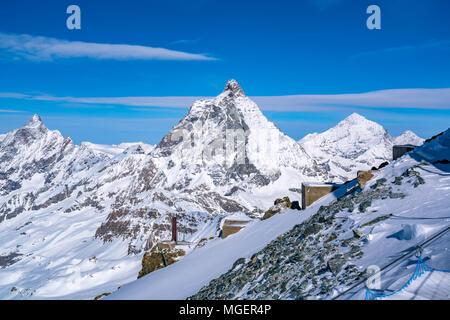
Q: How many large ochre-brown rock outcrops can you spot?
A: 3